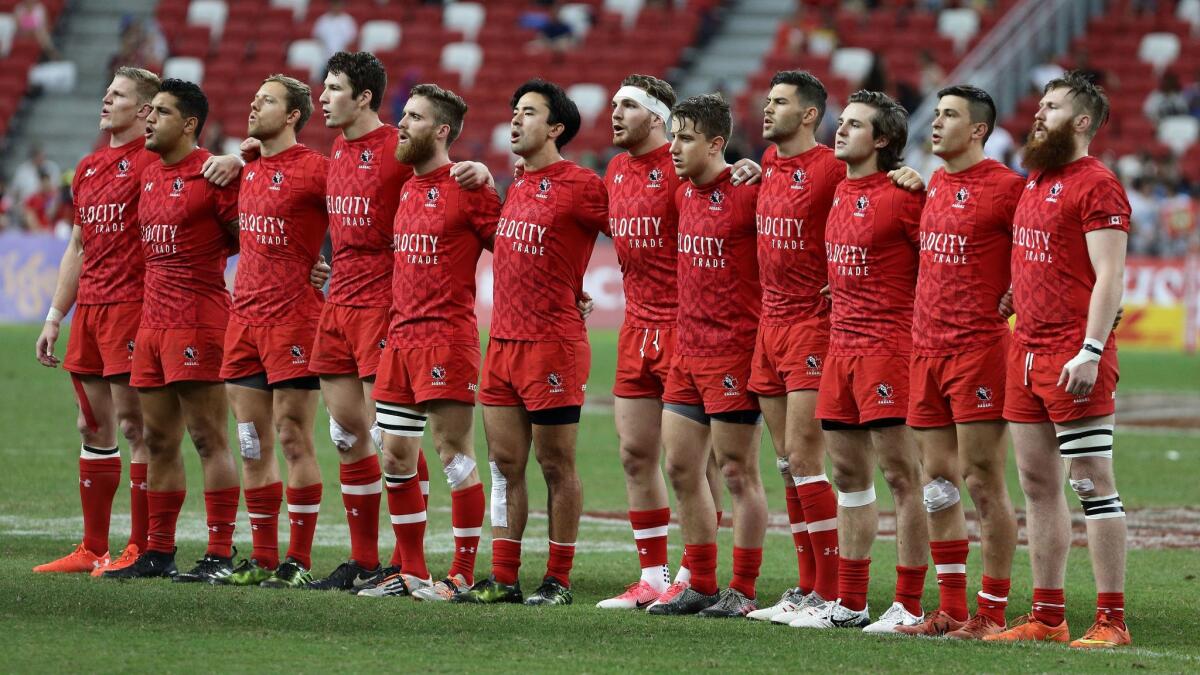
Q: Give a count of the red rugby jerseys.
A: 12